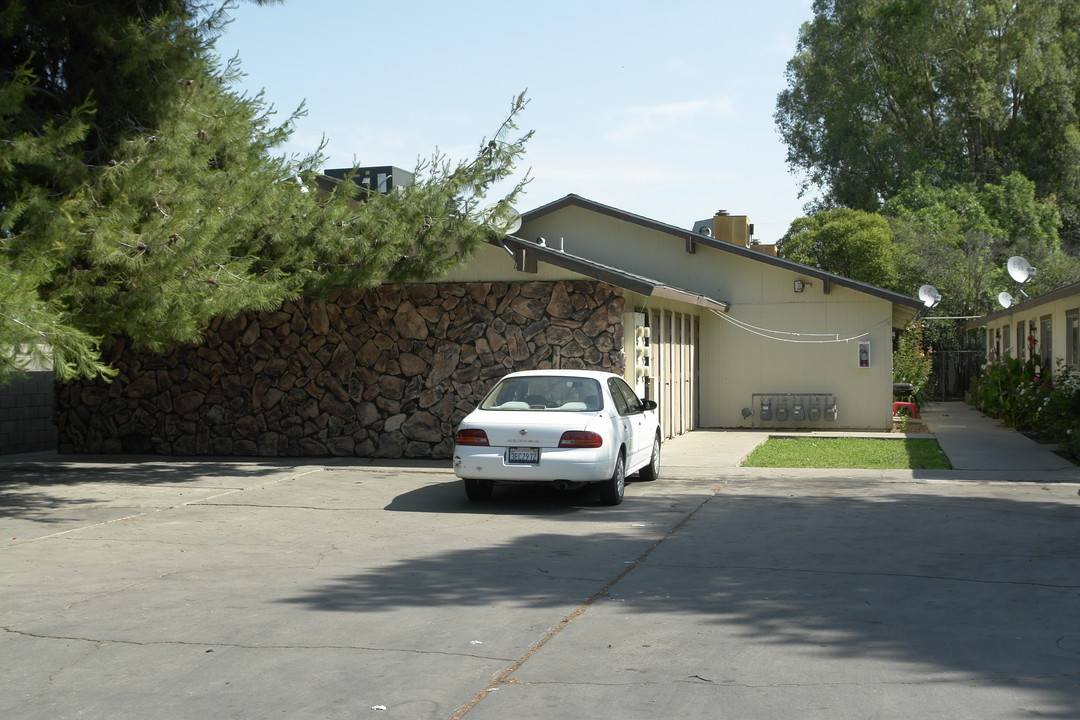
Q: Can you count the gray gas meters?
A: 5